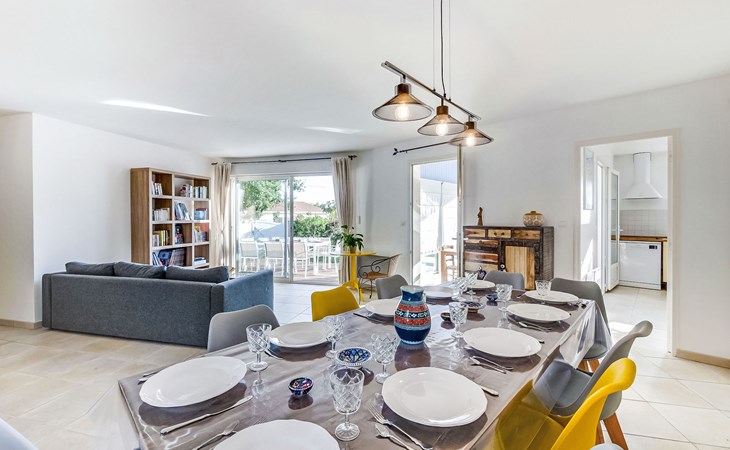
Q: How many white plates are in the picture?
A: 10